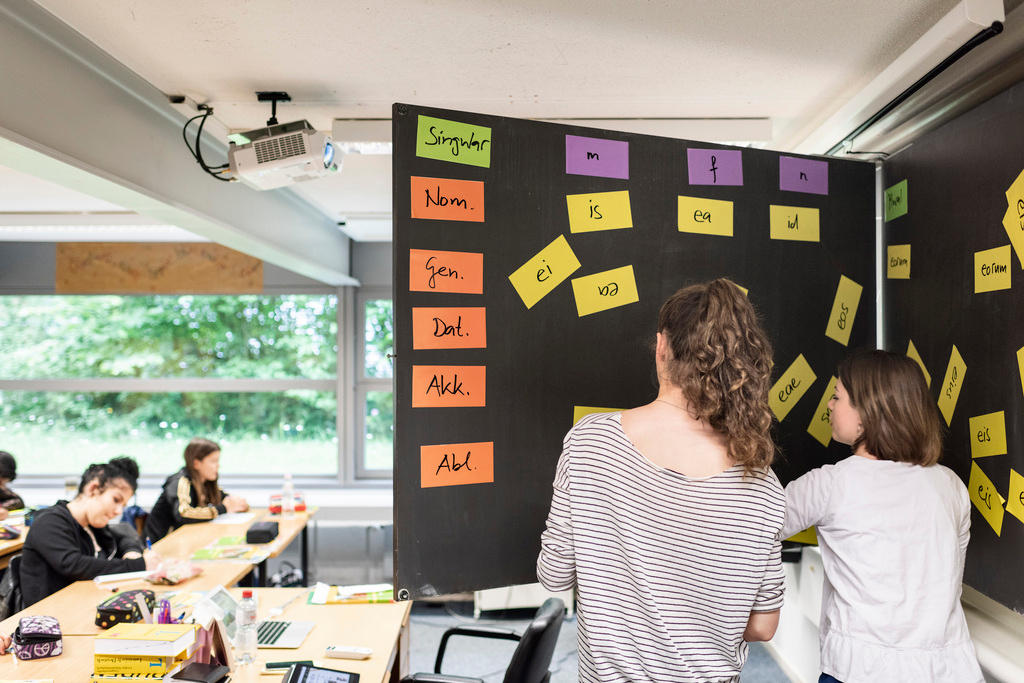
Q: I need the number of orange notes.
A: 5